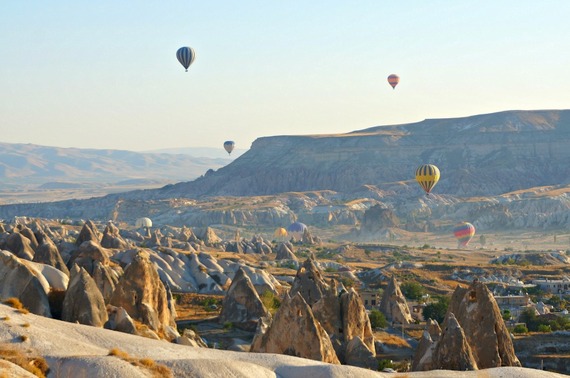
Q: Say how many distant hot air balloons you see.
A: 8